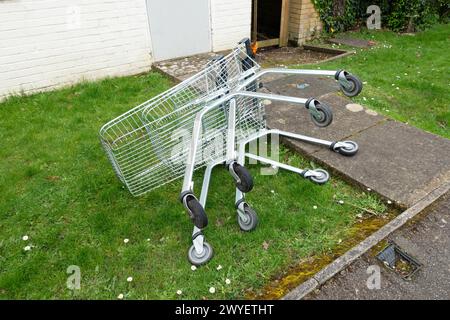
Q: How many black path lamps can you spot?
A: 0